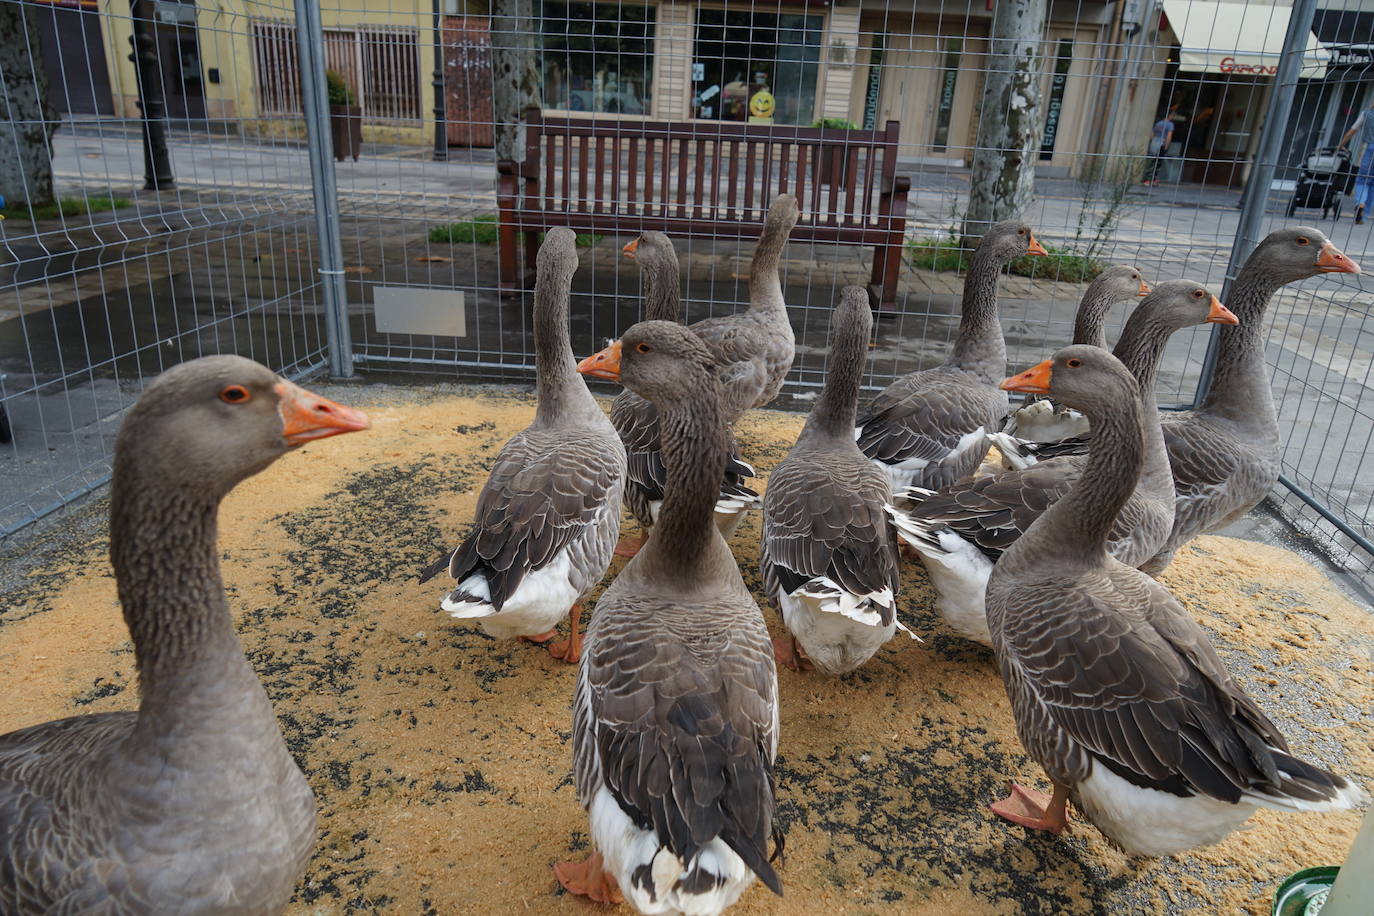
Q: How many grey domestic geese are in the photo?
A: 11